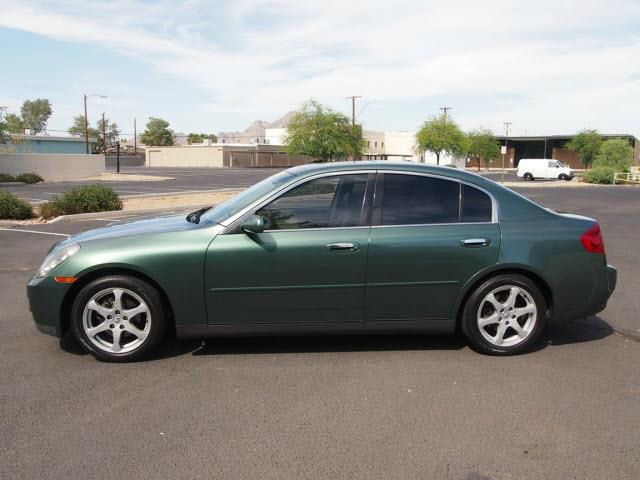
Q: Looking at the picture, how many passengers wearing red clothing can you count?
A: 0